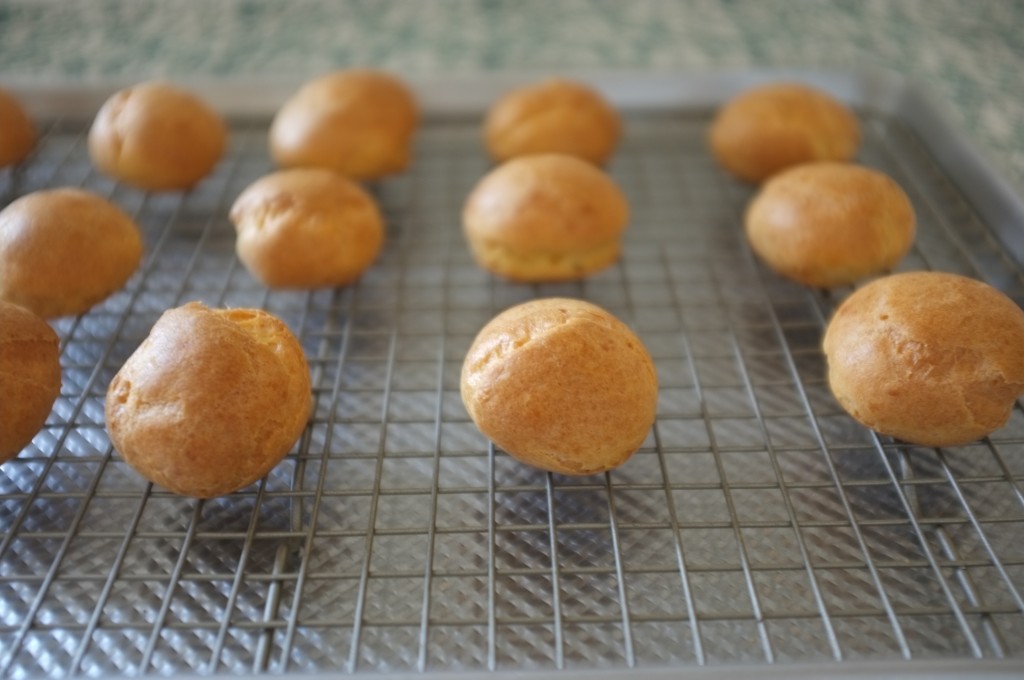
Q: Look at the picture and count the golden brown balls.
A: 13